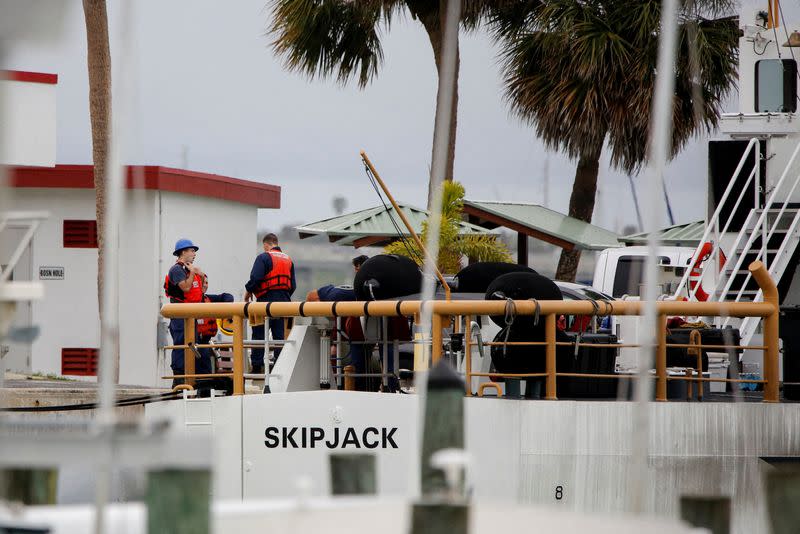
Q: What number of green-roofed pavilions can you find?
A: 3